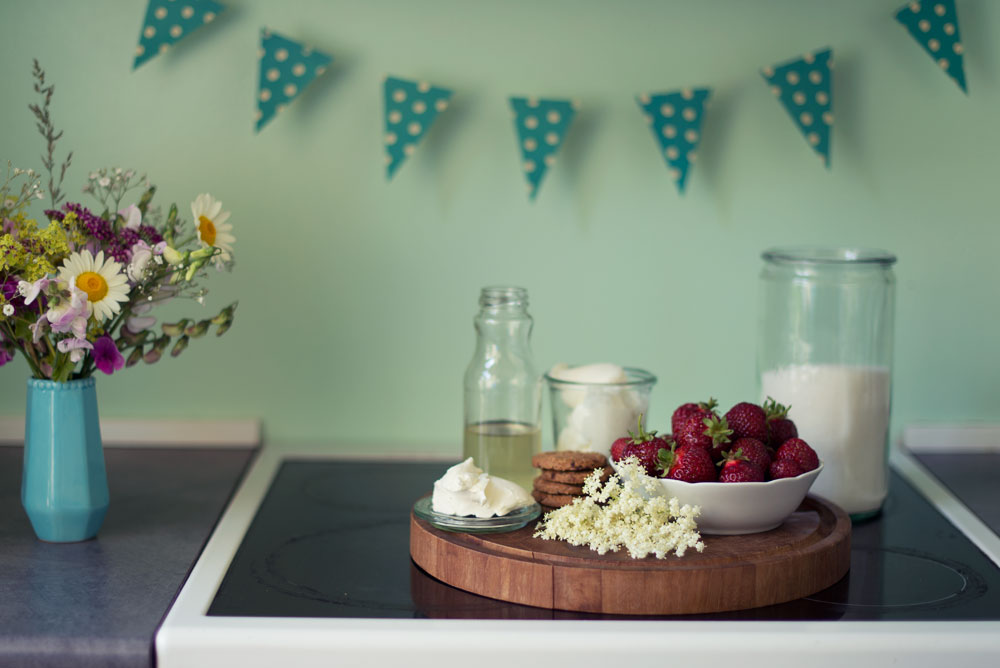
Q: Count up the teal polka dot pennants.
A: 7